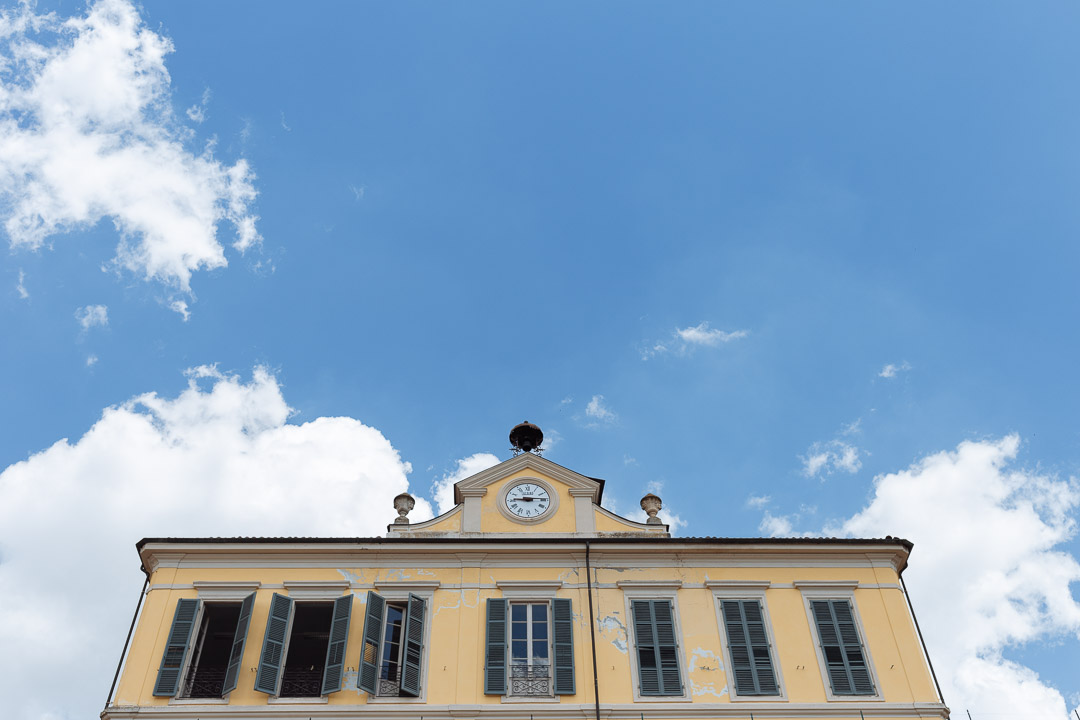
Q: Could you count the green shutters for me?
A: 14